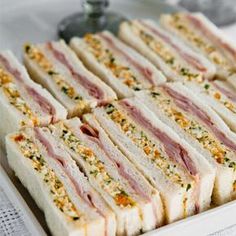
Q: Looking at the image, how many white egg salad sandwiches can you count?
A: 10